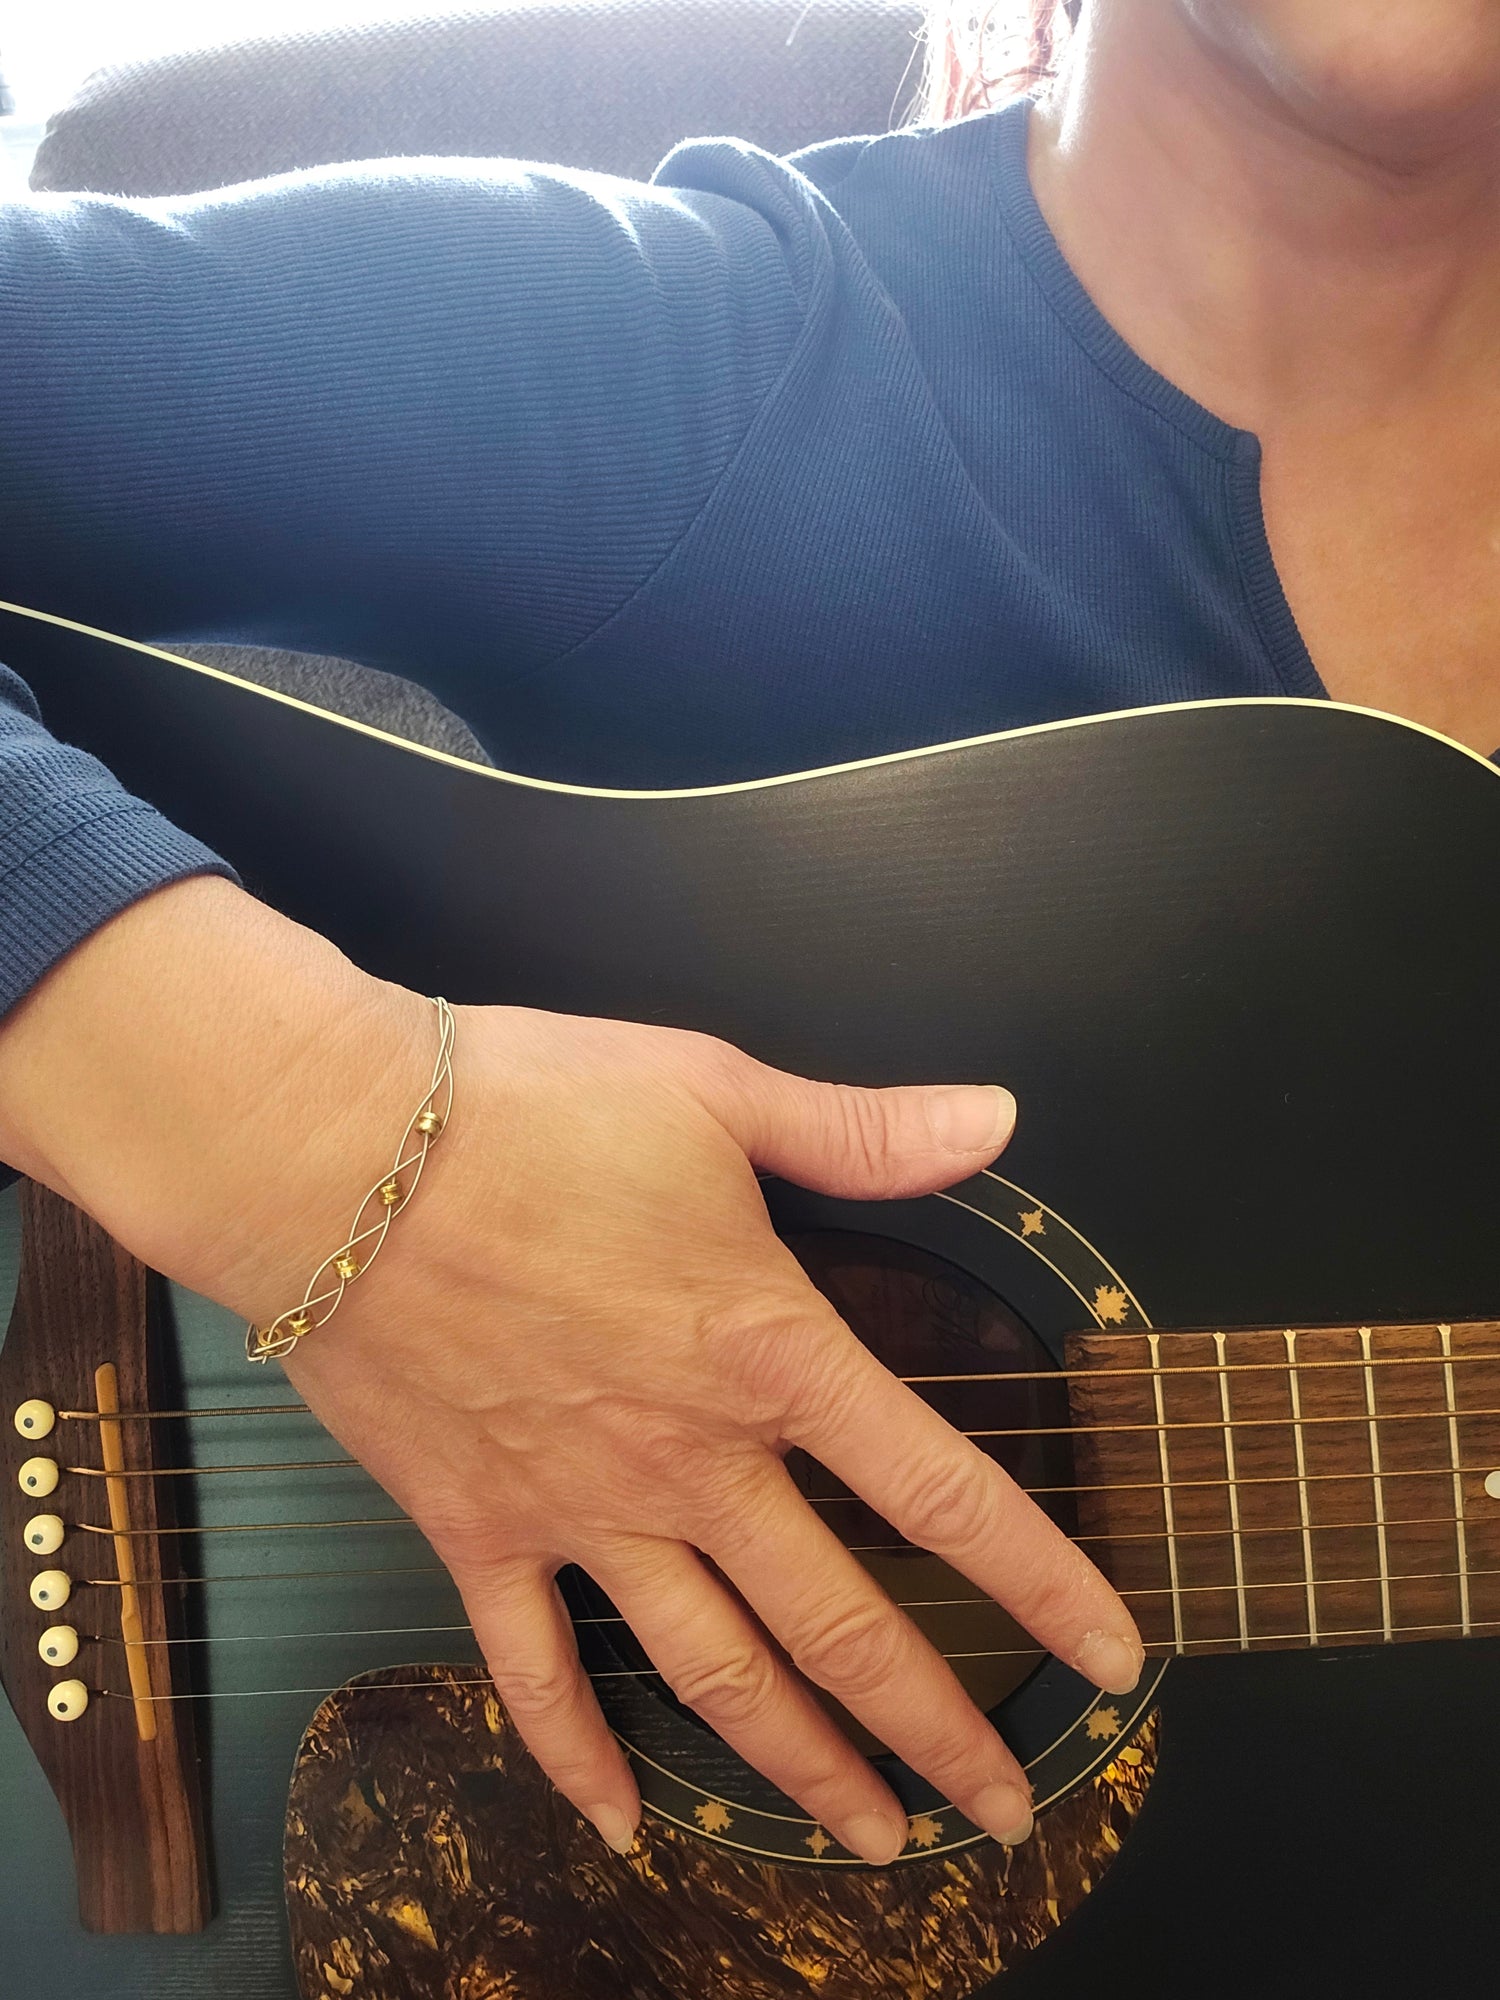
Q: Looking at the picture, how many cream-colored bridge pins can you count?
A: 6